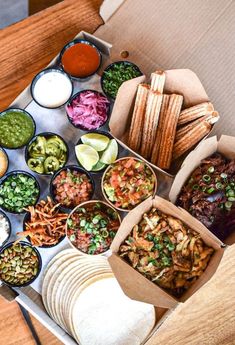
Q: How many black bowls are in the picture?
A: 13